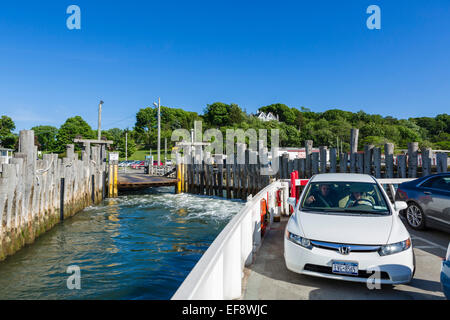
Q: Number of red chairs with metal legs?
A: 0